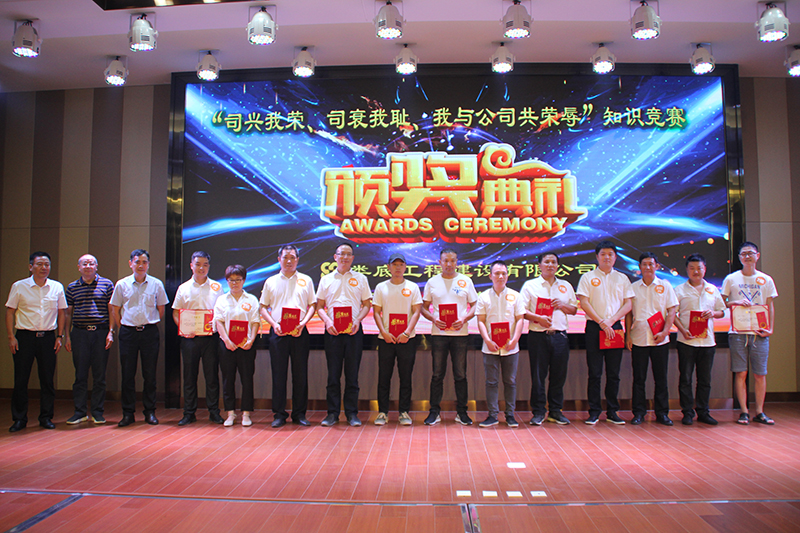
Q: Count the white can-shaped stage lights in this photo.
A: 15